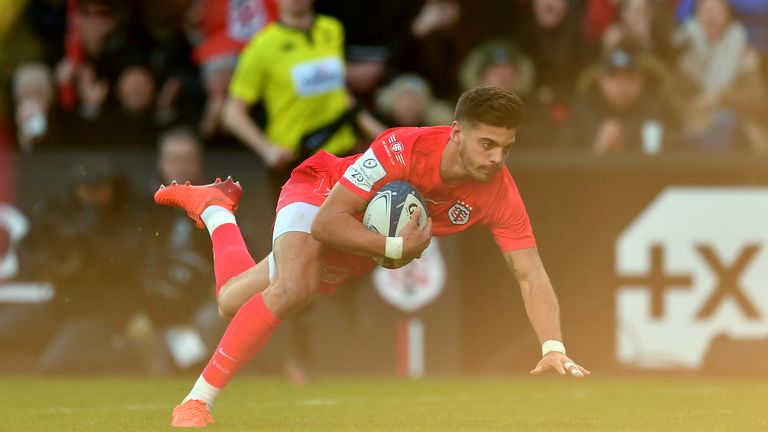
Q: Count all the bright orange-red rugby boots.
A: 2